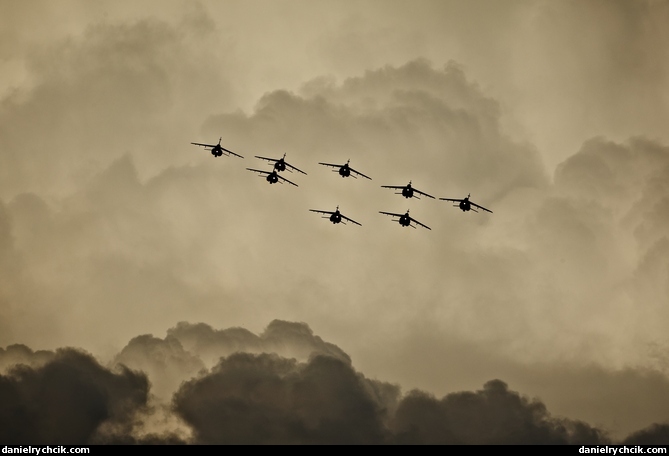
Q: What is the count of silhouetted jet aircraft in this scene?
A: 8